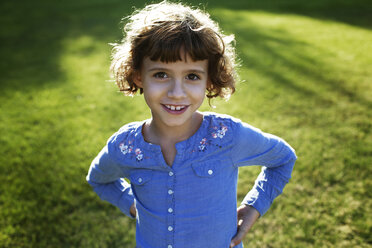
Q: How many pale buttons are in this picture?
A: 7